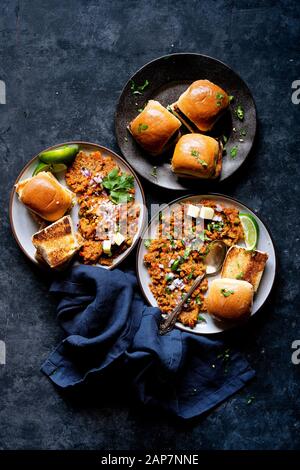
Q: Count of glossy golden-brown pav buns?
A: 5